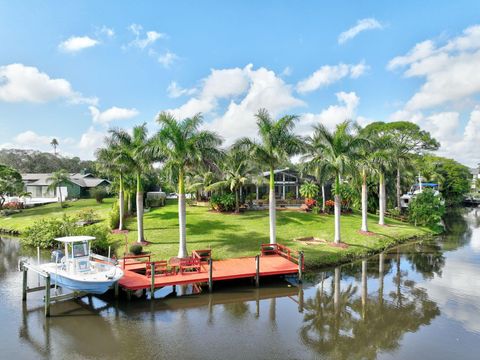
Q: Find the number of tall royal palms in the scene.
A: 7